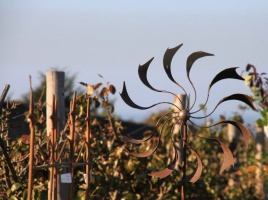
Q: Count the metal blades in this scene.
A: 12